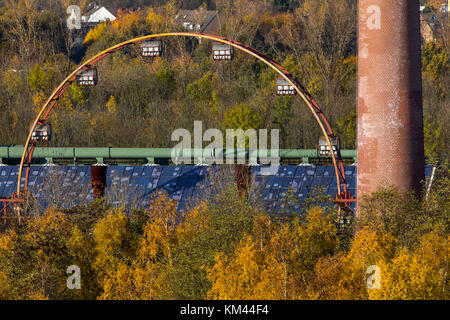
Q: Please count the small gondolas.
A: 6